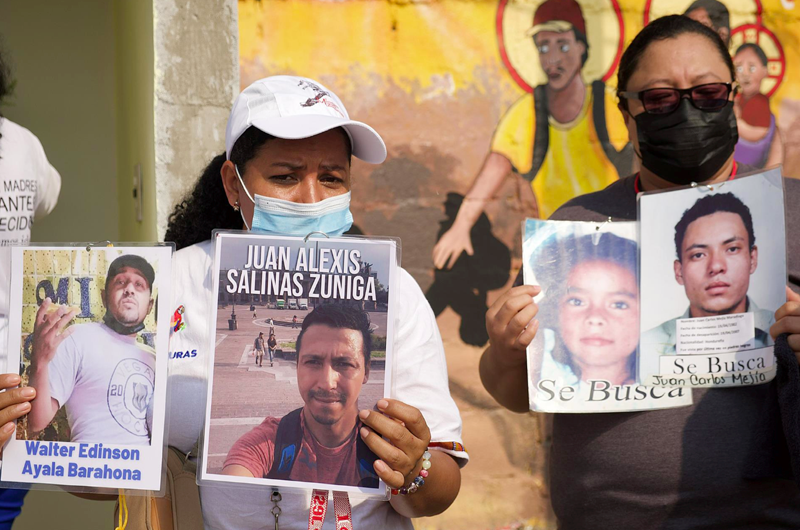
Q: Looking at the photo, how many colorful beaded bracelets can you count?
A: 1